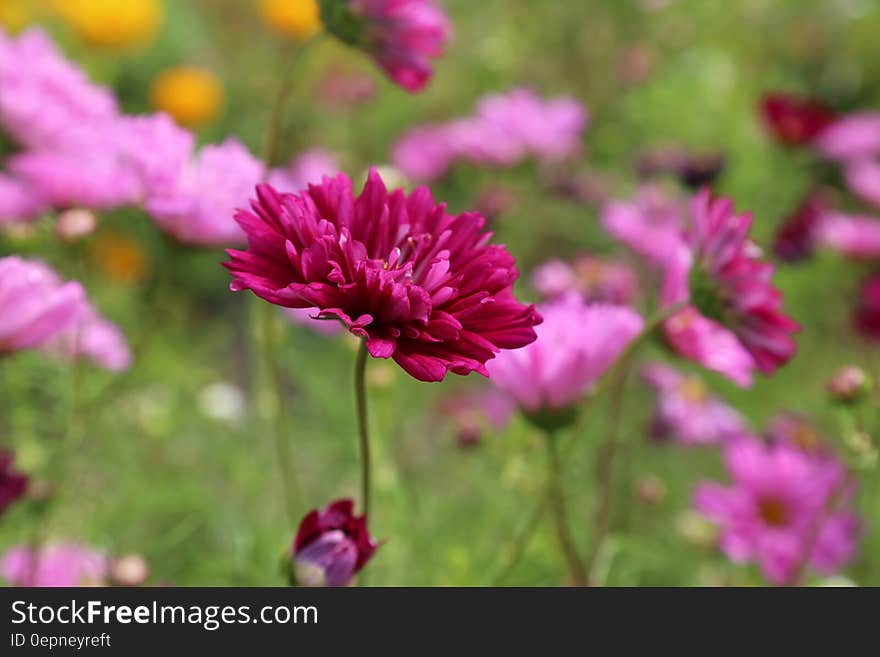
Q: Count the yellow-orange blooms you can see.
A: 4